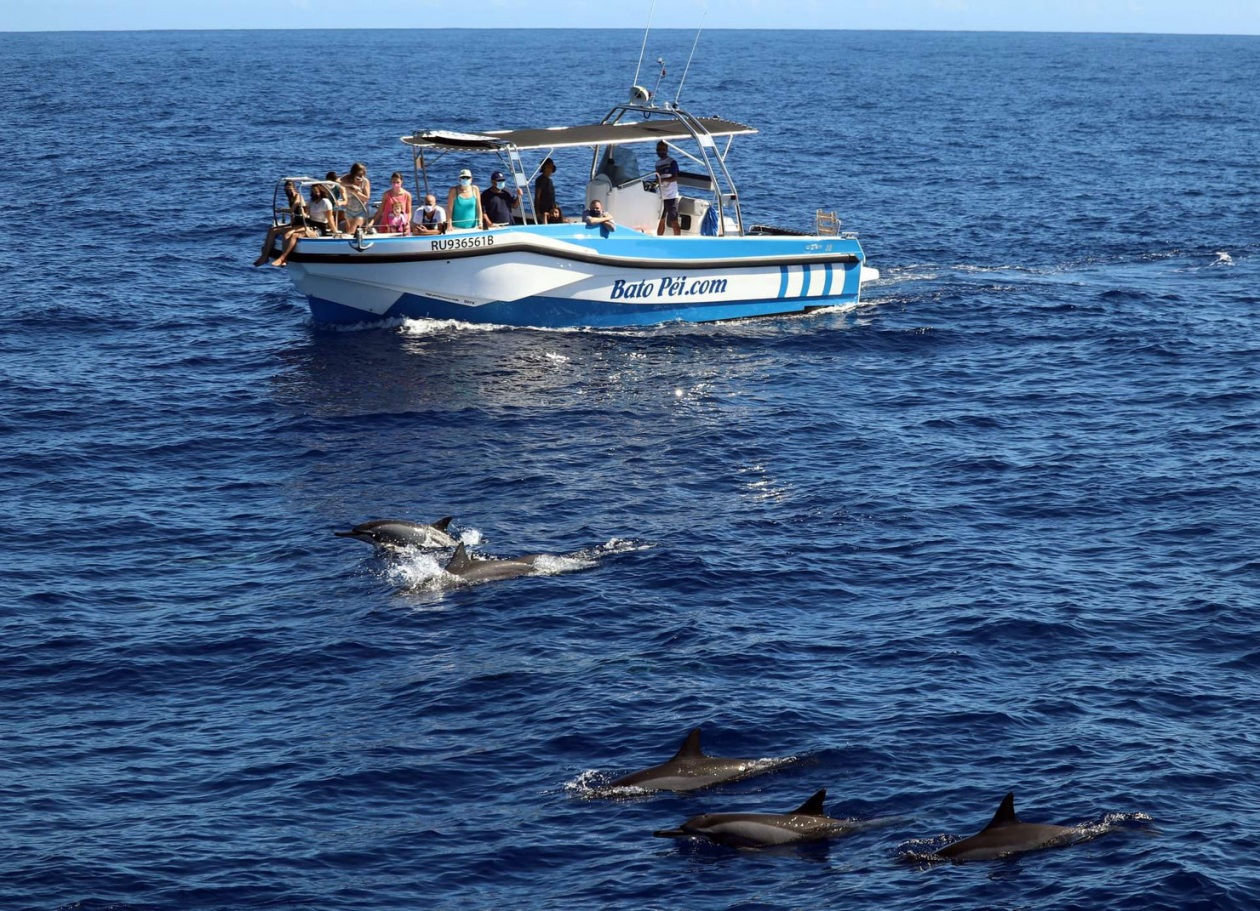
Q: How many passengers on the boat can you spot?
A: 13